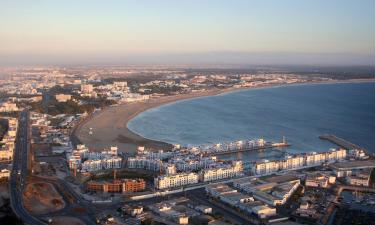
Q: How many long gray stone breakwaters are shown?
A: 1